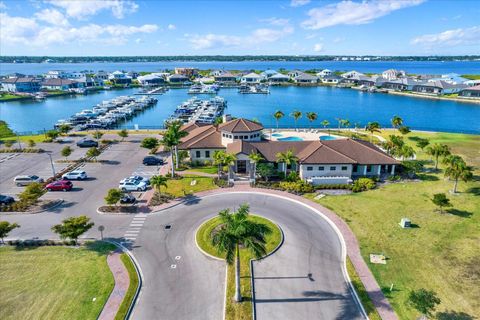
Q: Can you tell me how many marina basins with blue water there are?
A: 1